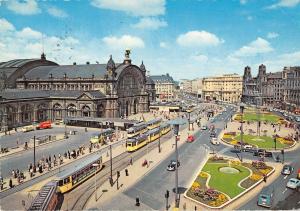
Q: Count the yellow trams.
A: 3